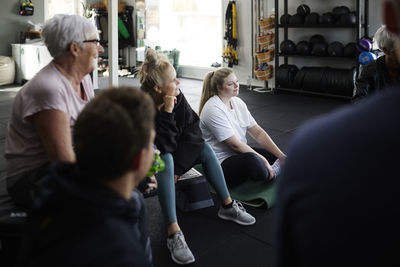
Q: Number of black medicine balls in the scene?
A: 13